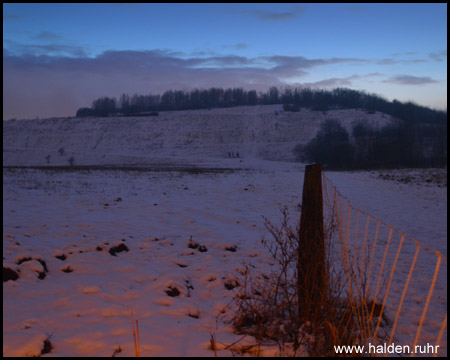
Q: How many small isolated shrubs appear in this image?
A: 3